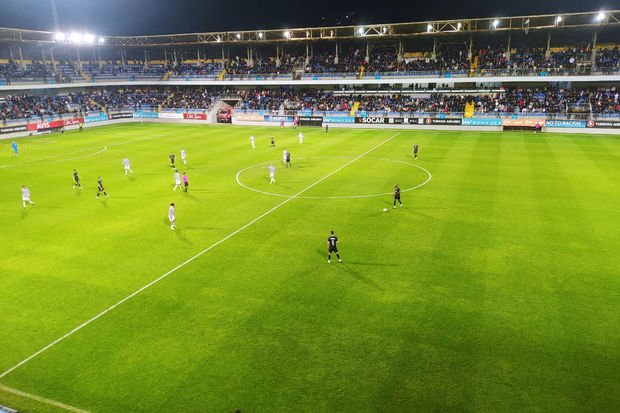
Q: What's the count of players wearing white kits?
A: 9